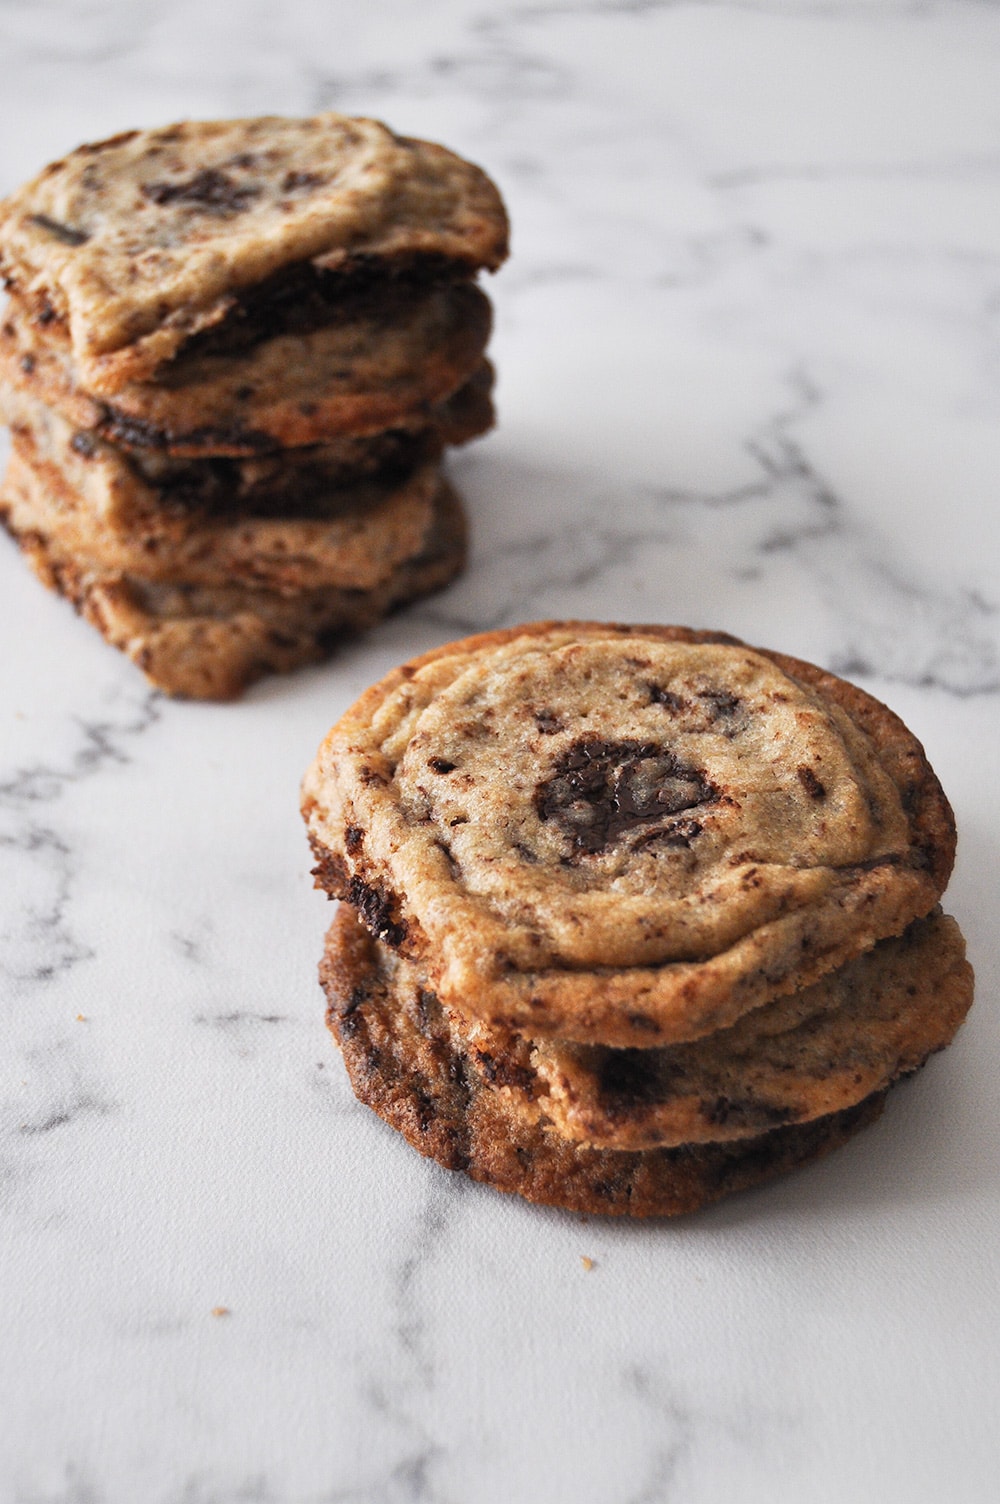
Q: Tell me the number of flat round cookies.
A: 8